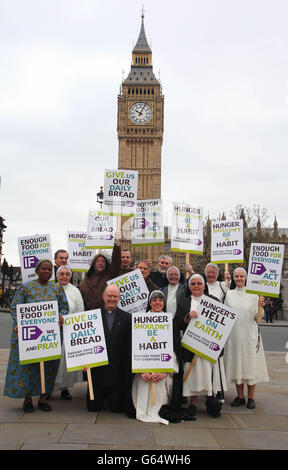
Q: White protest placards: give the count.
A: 13